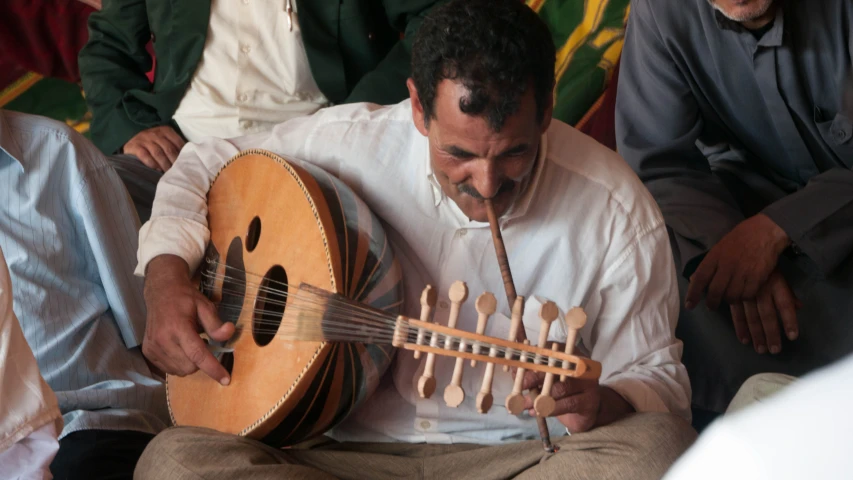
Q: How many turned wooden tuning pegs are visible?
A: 11